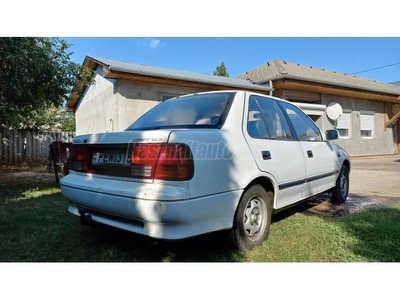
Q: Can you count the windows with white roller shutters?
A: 2